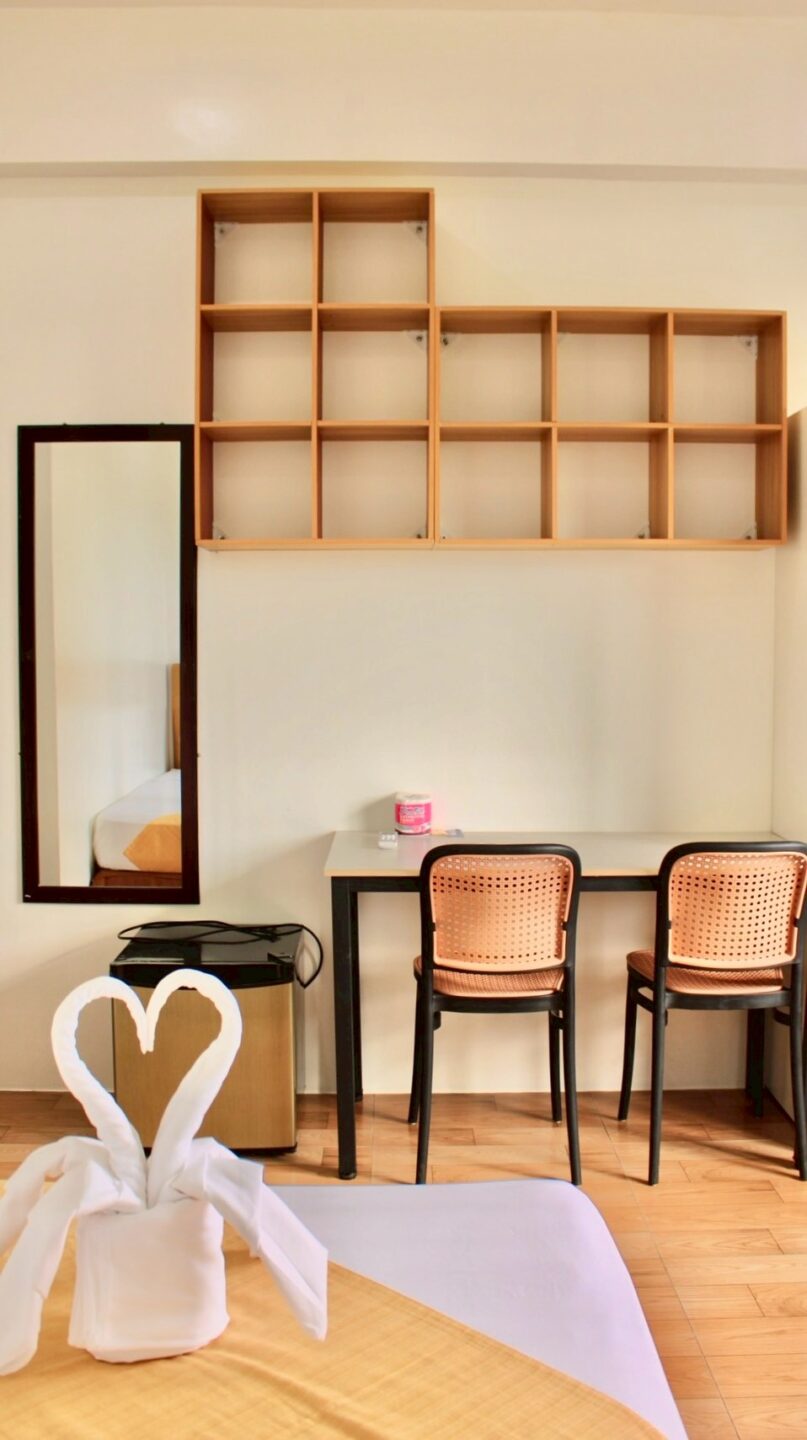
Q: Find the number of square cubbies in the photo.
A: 12